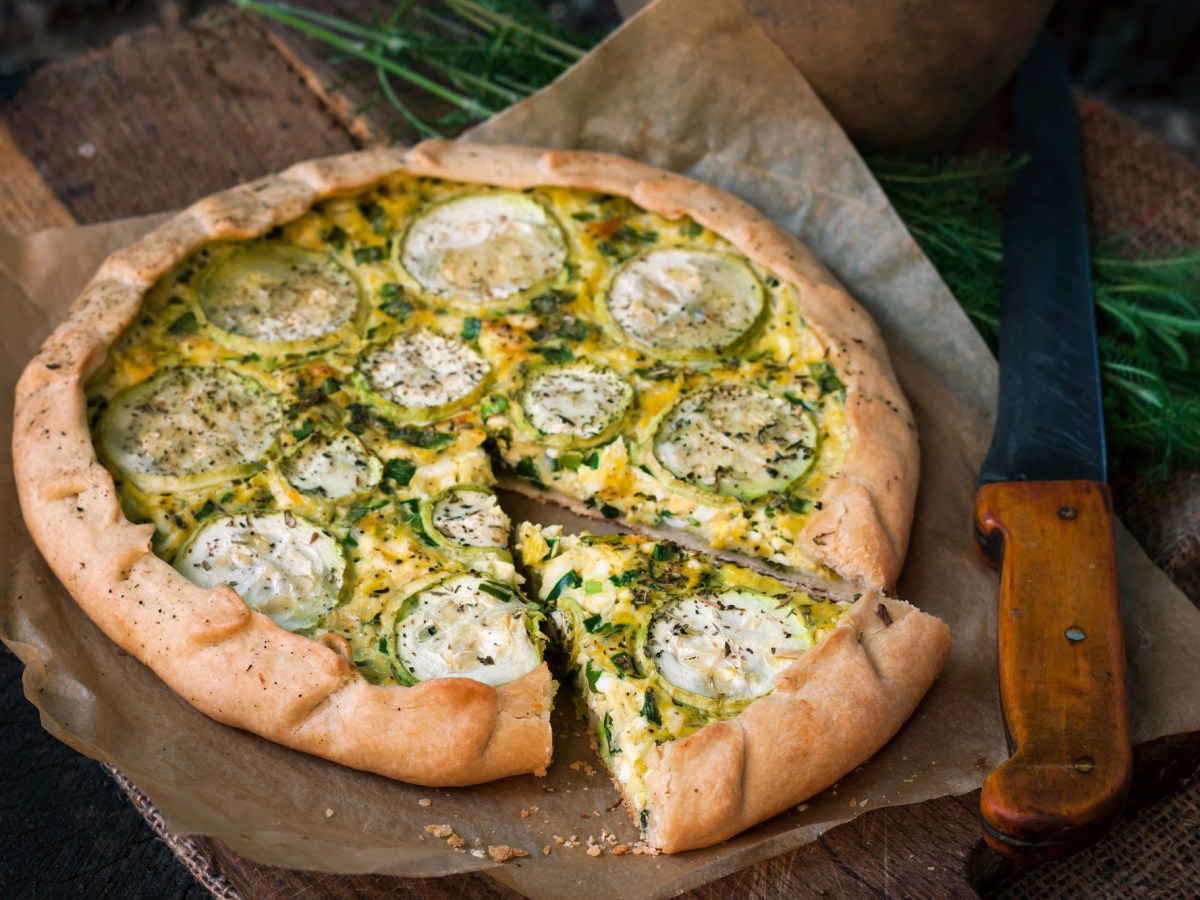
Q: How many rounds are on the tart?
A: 12